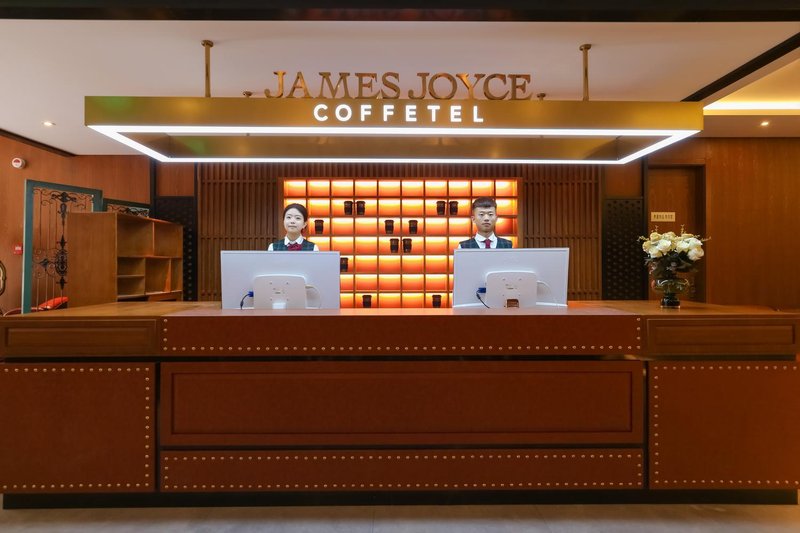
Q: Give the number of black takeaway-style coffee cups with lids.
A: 12